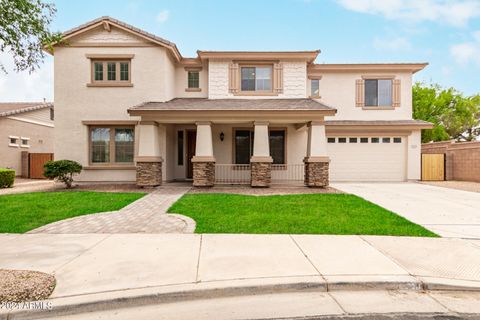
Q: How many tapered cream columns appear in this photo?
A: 4